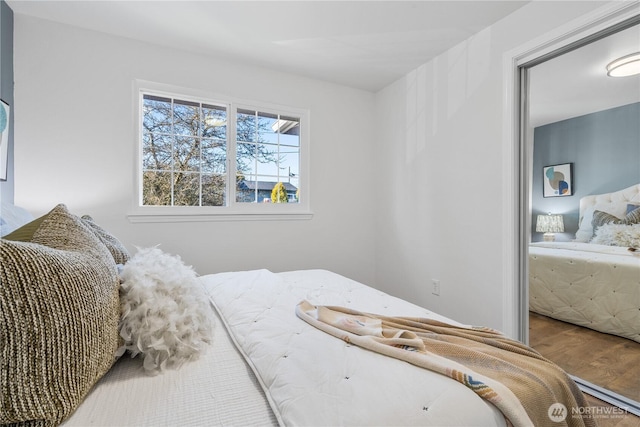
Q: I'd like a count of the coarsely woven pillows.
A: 2